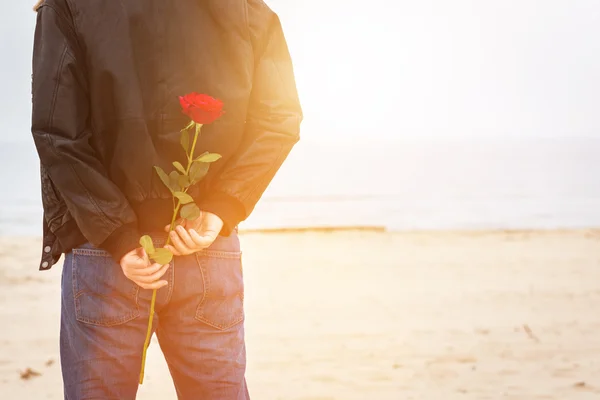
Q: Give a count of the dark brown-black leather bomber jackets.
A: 1